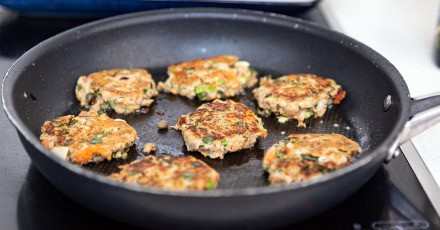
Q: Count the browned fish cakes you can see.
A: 7